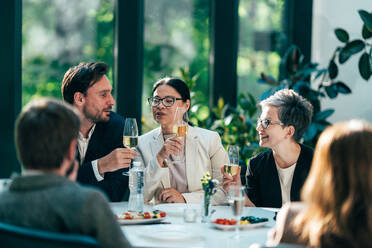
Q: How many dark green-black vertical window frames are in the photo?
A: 4